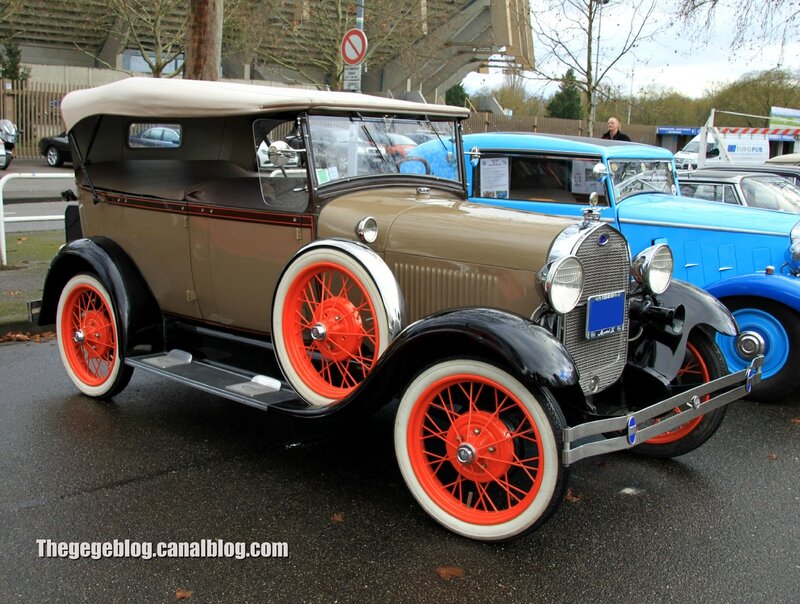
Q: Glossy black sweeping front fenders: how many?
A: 2